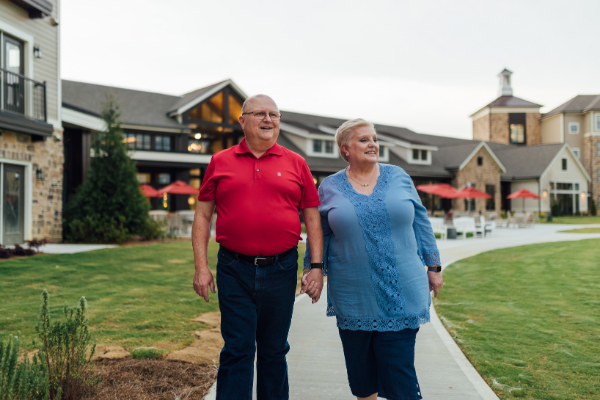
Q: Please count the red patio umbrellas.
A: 5